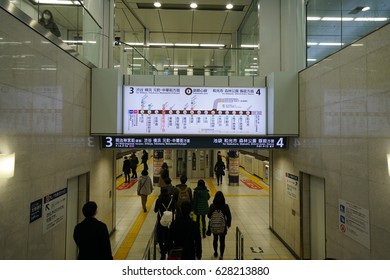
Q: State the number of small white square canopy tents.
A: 0